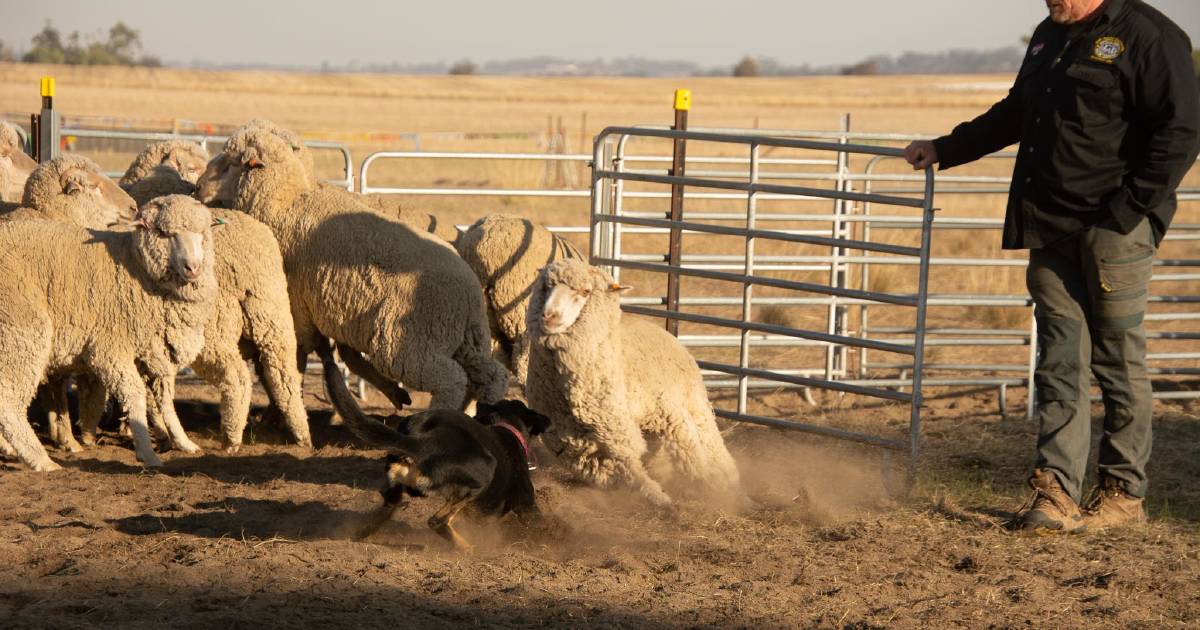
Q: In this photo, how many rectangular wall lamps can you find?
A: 0